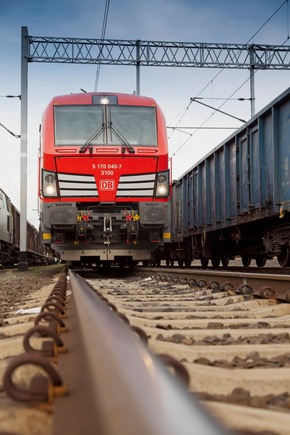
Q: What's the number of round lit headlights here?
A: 3